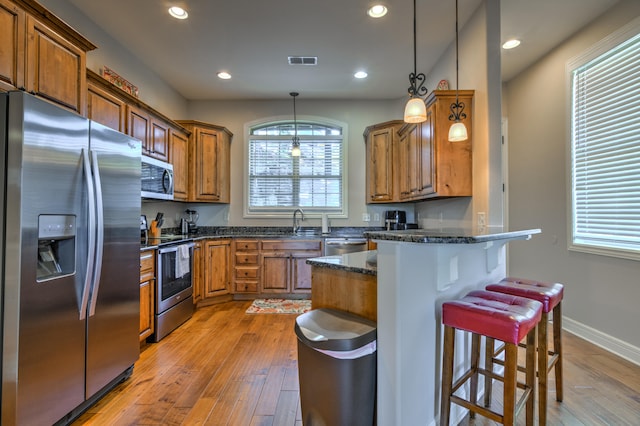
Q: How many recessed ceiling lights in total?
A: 5